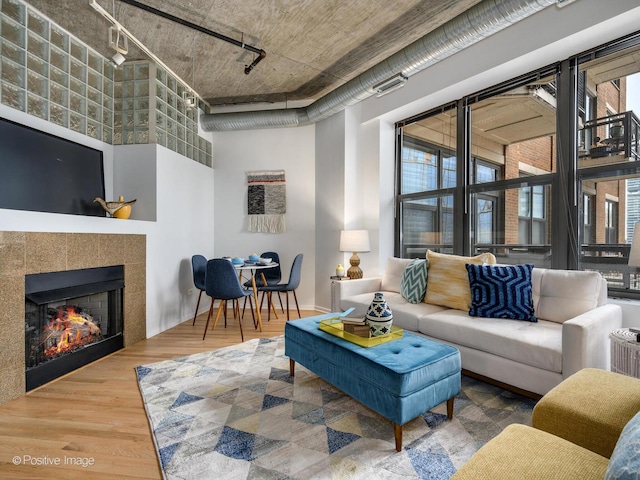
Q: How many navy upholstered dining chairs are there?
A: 4